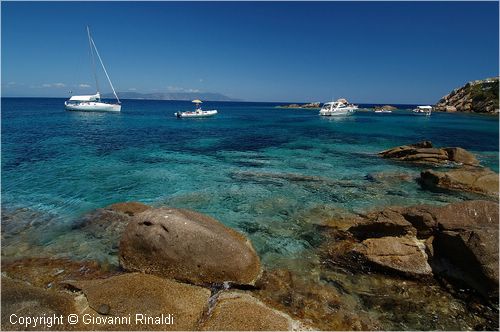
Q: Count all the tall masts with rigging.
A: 1